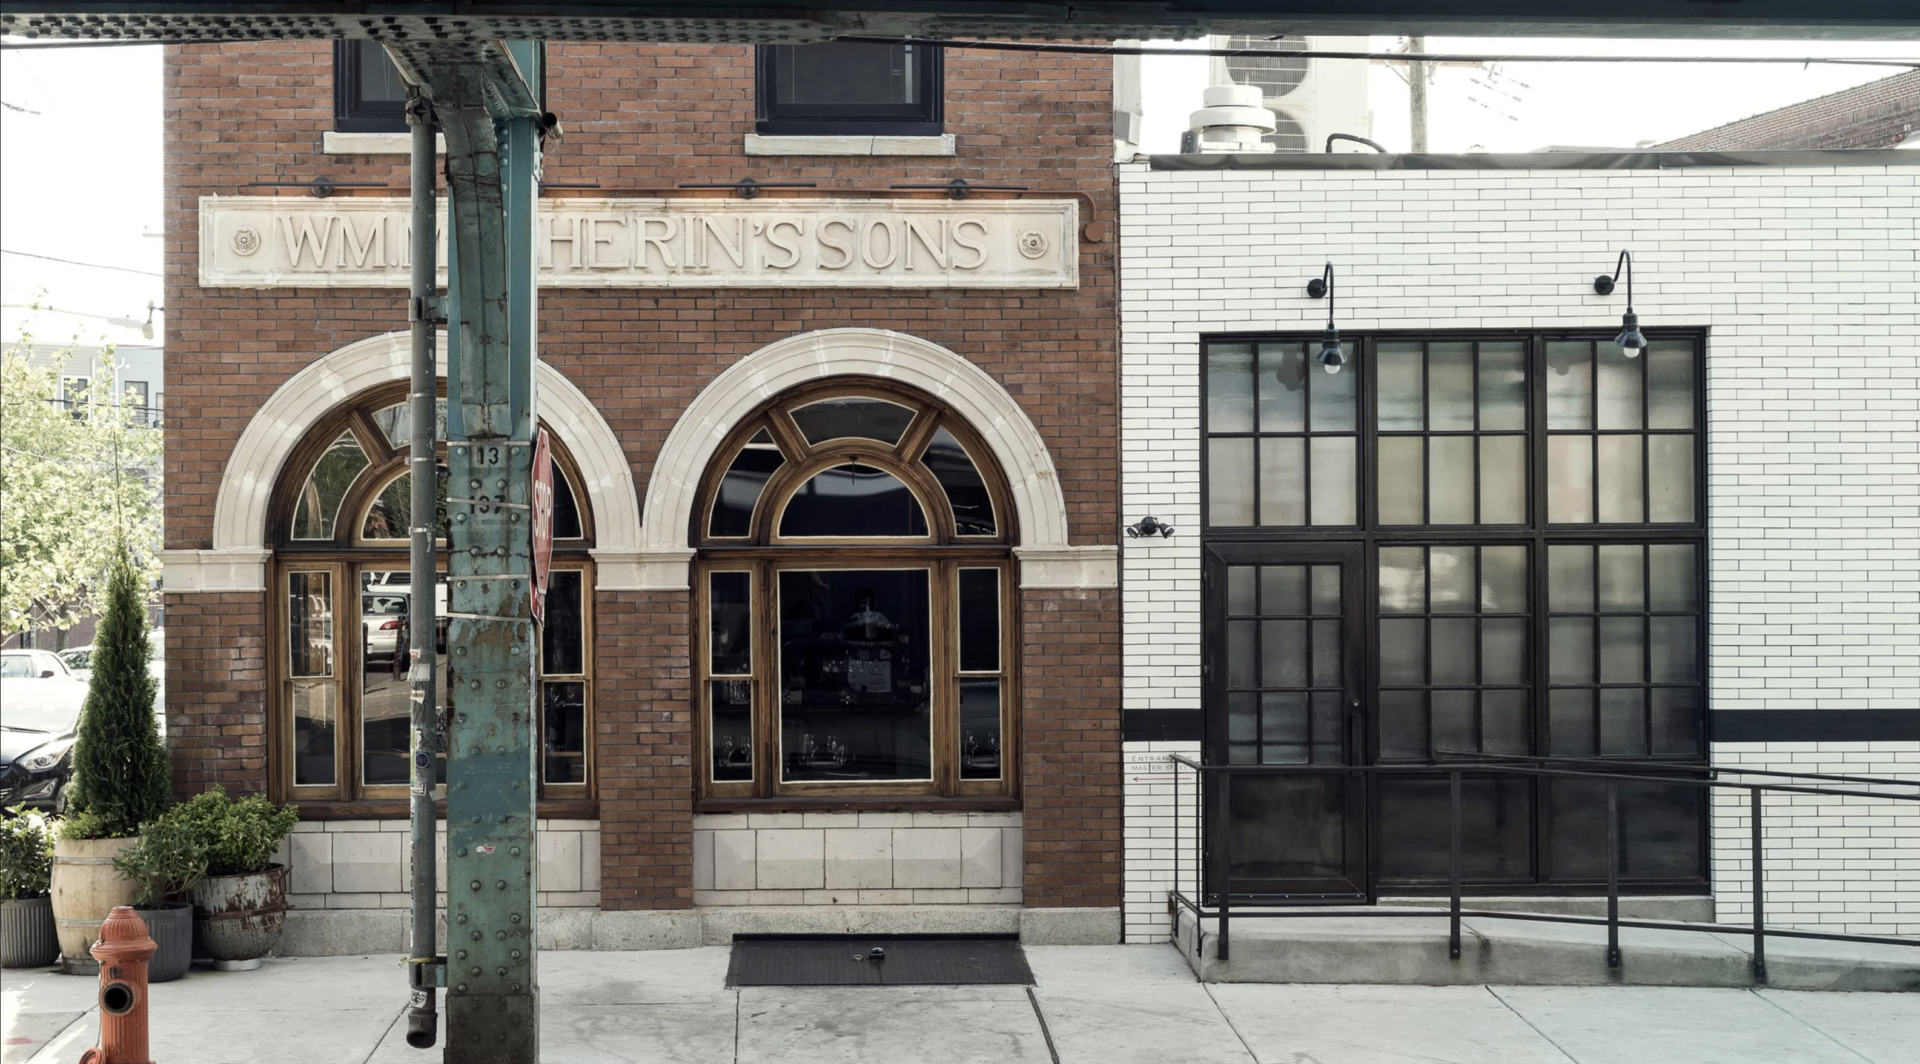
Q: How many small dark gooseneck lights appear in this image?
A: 2